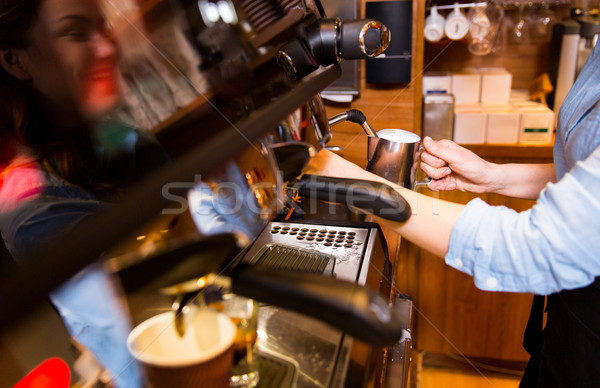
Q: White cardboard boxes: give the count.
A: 6